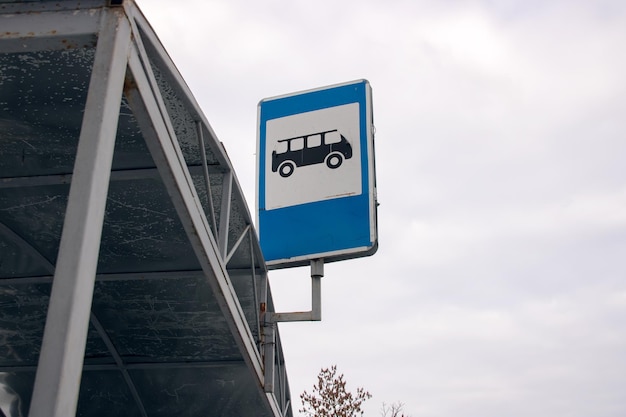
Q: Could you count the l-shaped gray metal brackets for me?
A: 1